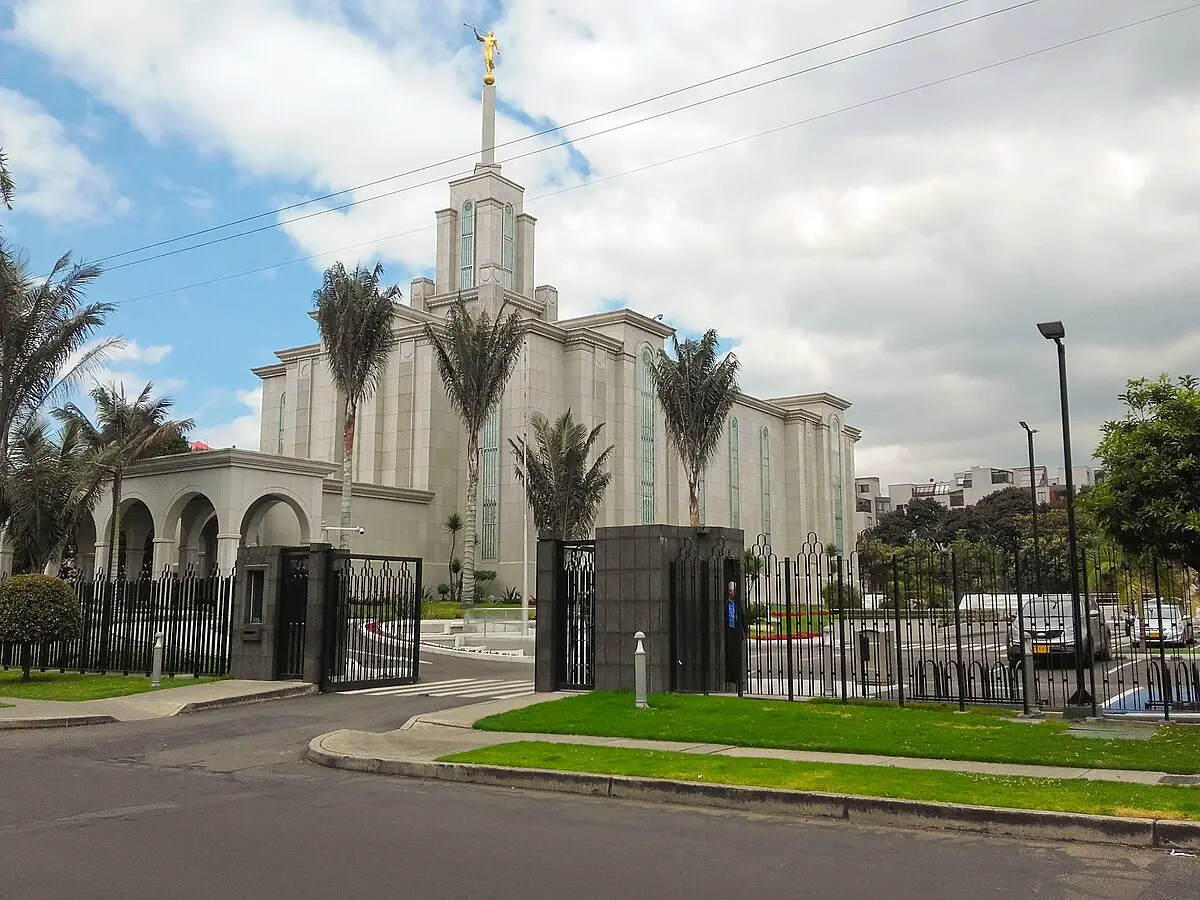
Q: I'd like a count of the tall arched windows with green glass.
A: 9